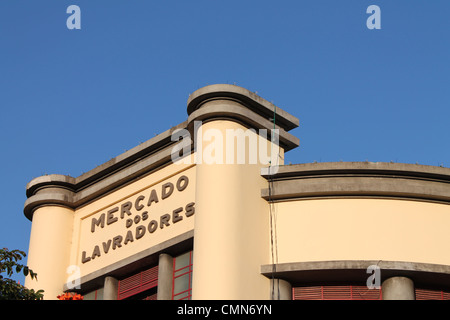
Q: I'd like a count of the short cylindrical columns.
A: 4